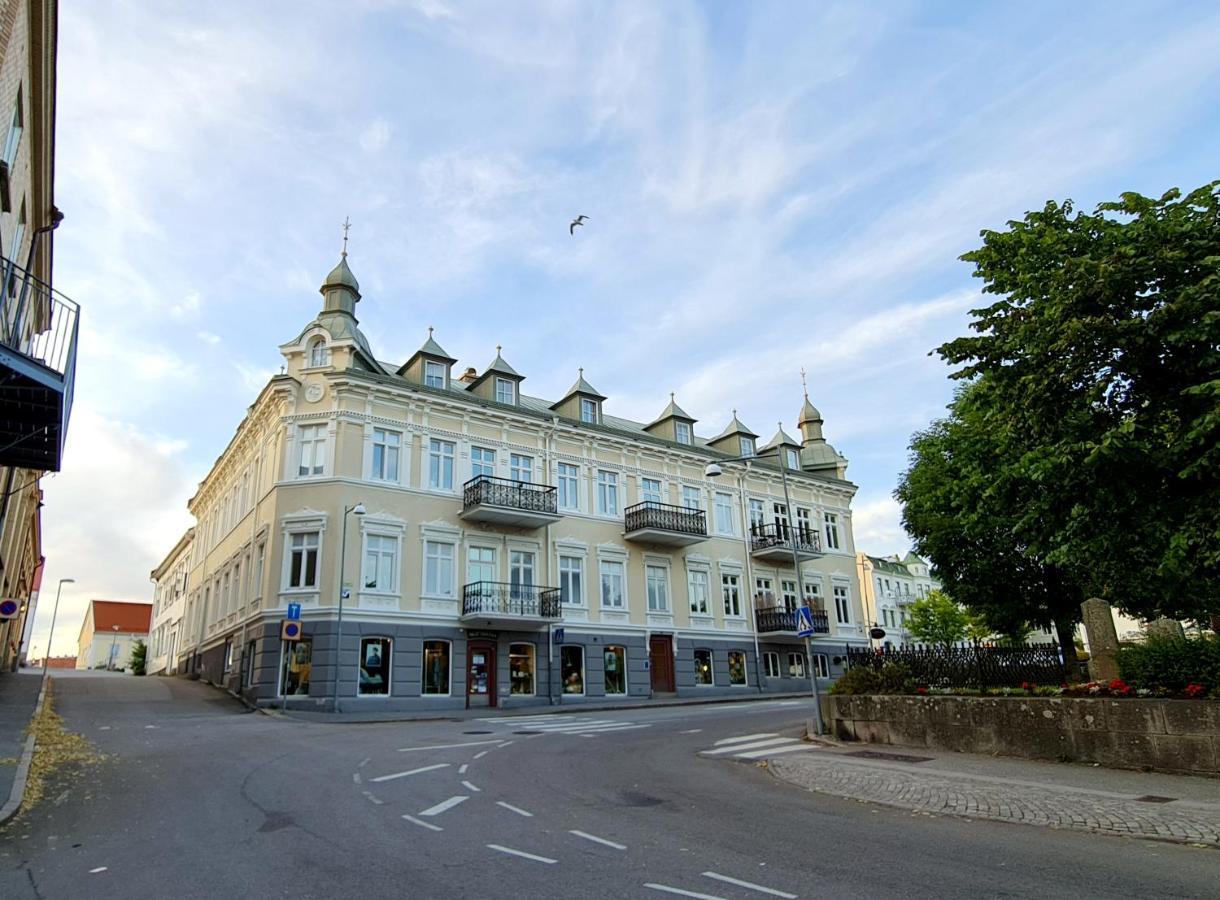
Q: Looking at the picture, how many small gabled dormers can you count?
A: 6